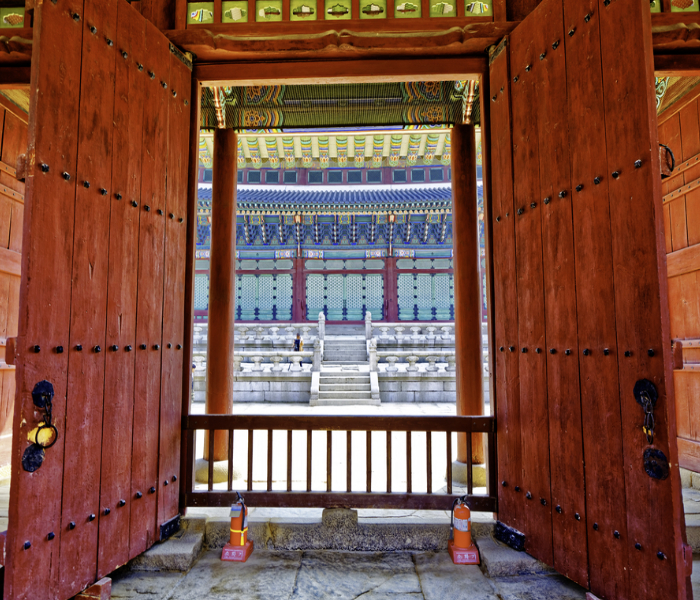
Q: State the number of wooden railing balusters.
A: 14